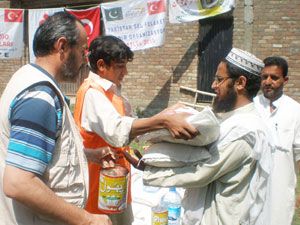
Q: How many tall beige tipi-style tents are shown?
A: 0